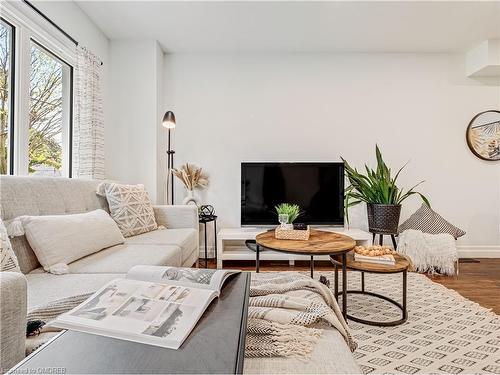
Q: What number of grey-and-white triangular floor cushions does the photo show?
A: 1